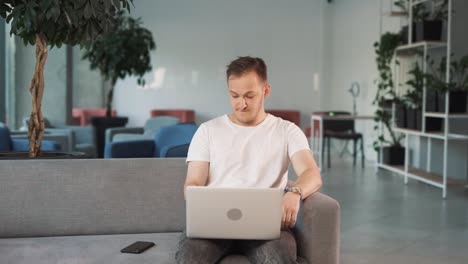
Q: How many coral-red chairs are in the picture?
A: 3